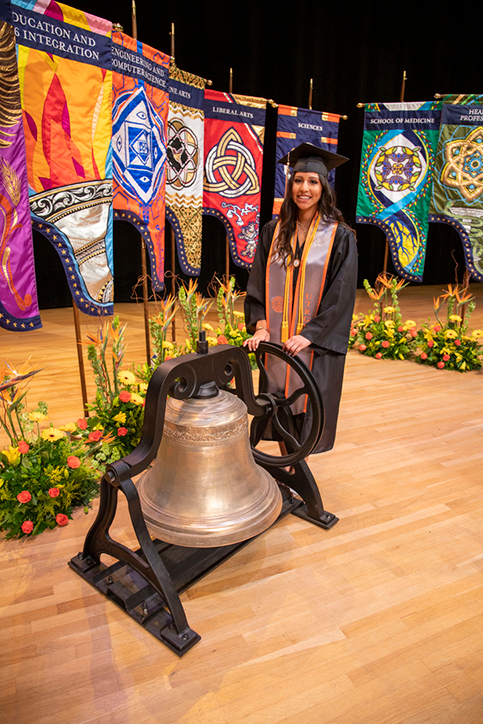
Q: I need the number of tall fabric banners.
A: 8